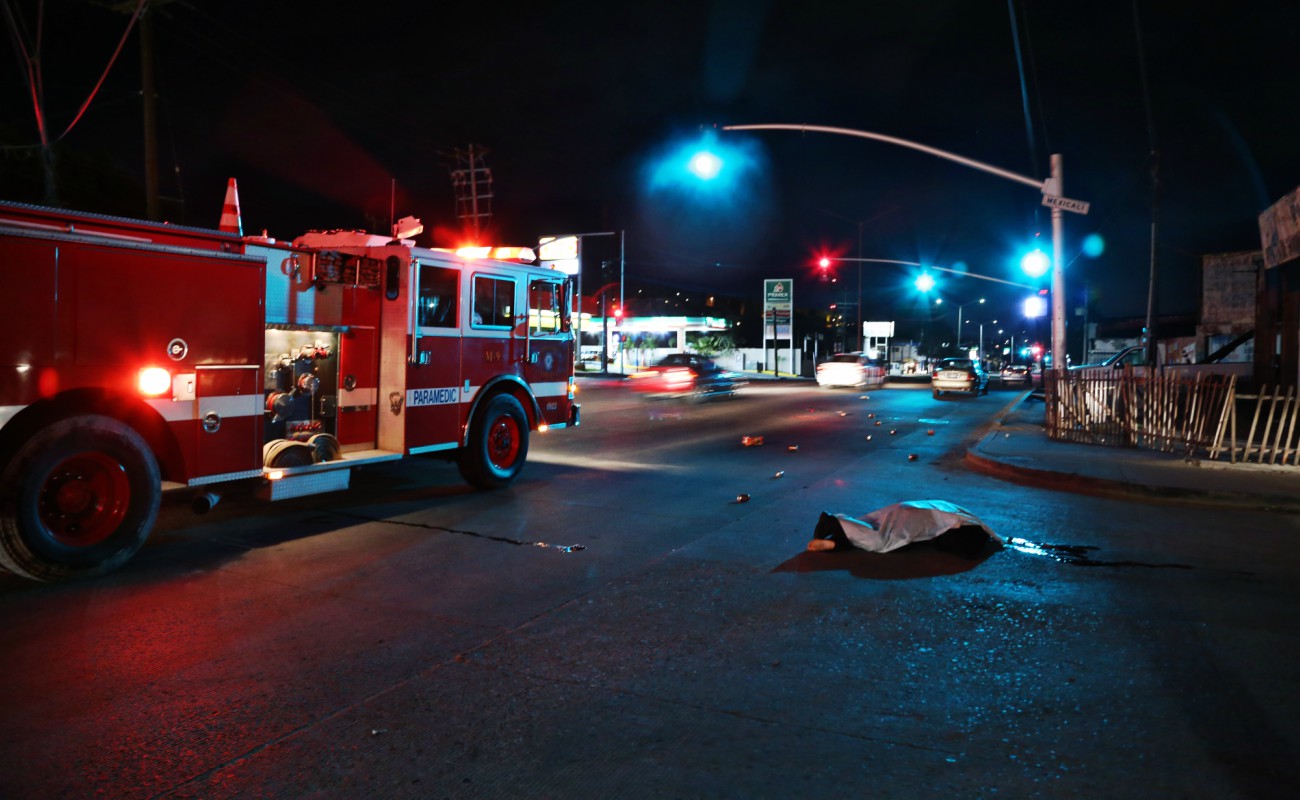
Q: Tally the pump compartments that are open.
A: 1